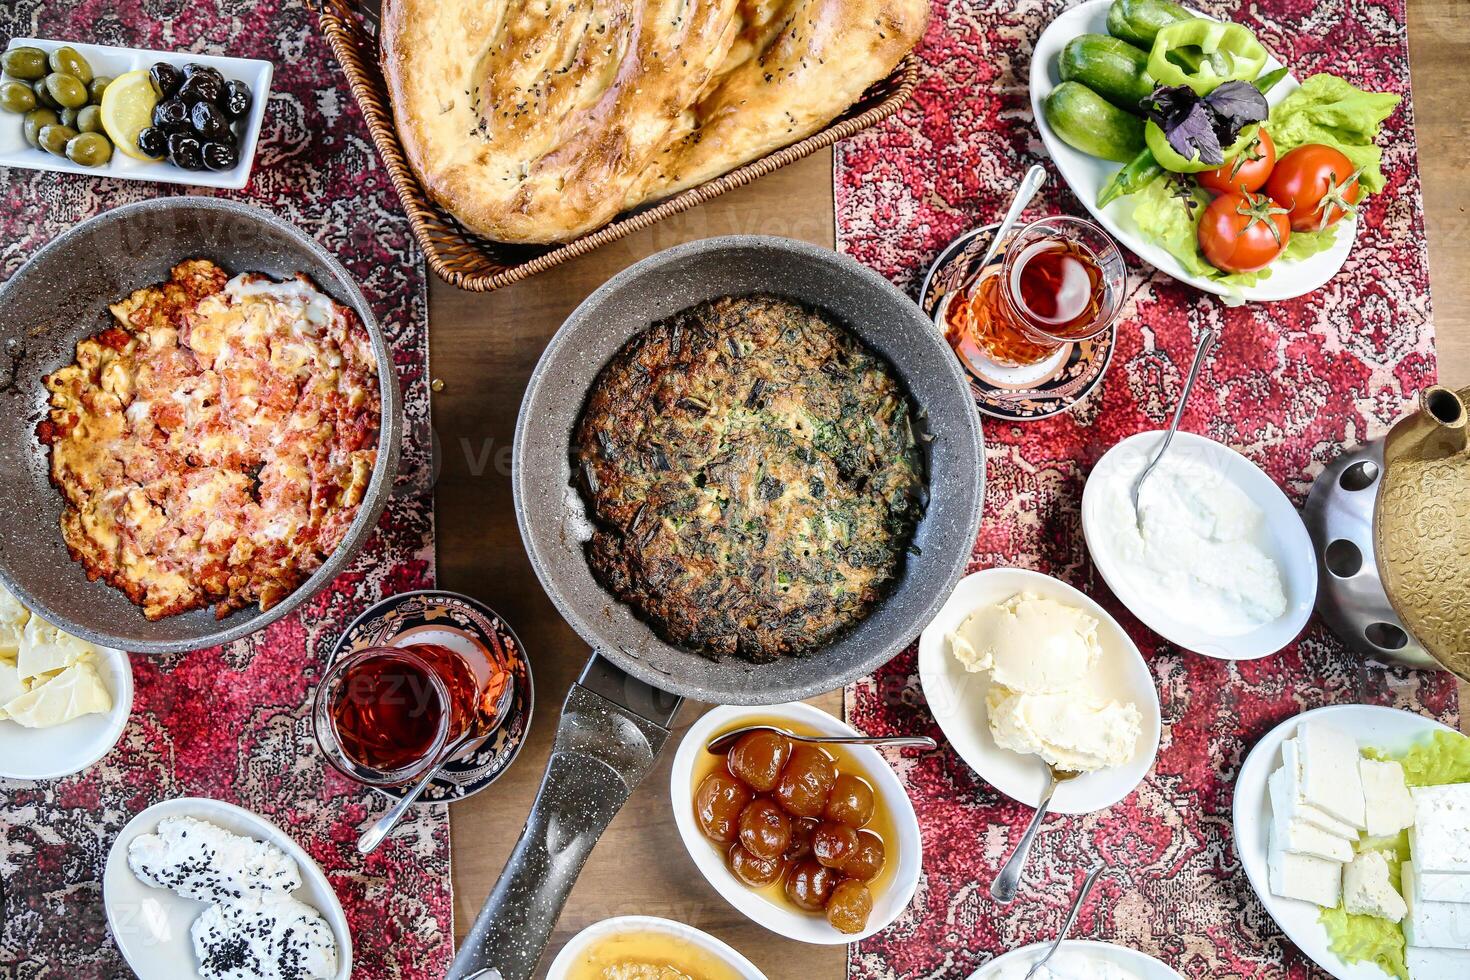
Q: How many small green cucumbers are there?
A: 3